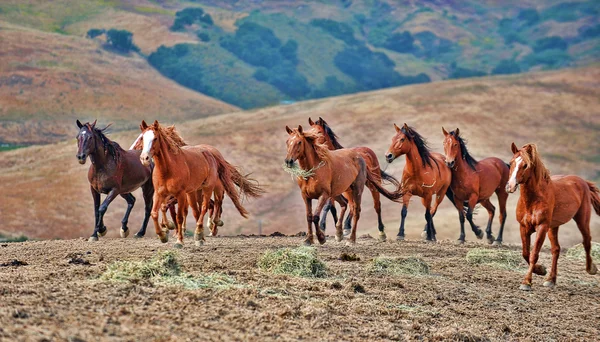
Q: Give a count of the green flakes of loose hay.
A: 5